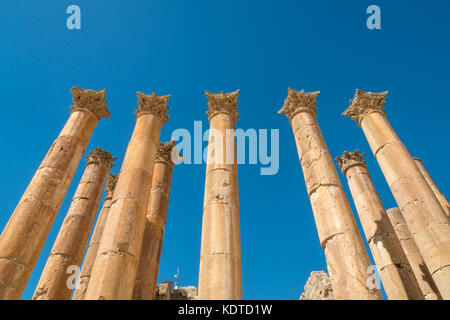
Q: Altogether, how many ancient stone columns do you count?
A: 11